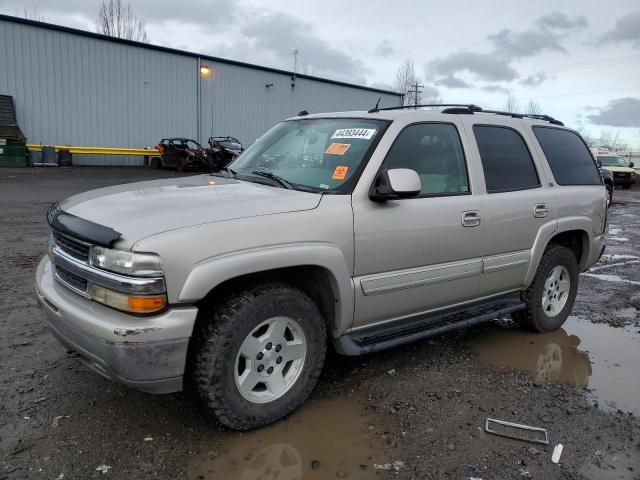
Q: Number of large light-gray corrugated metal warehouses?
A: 1